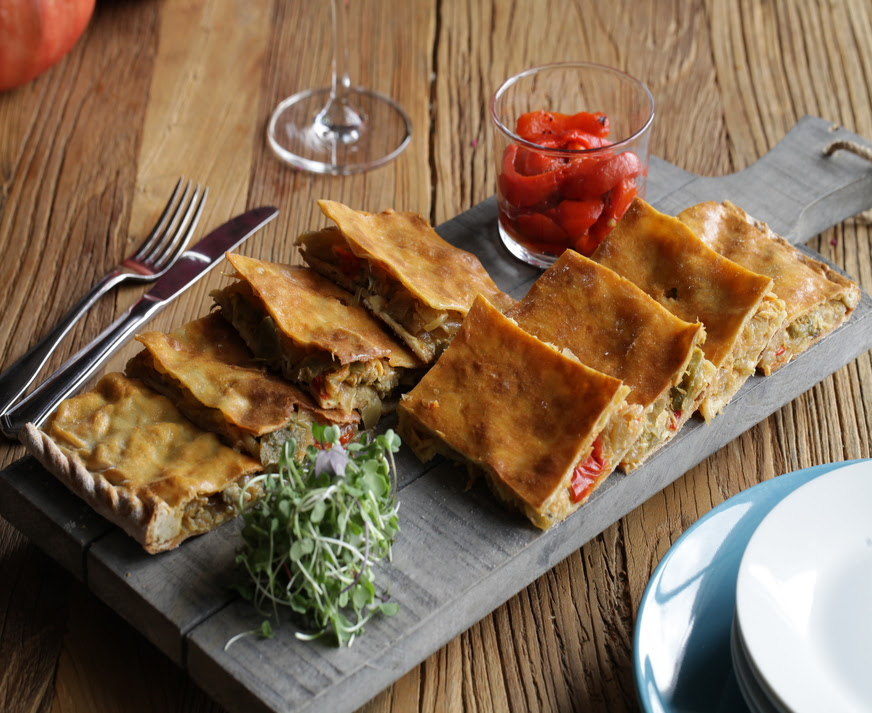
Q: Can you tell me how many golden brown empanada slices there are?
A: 8